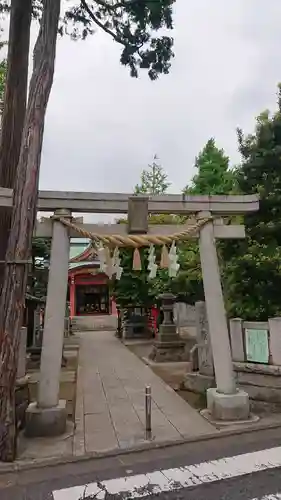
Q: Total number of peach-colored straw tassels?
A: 2